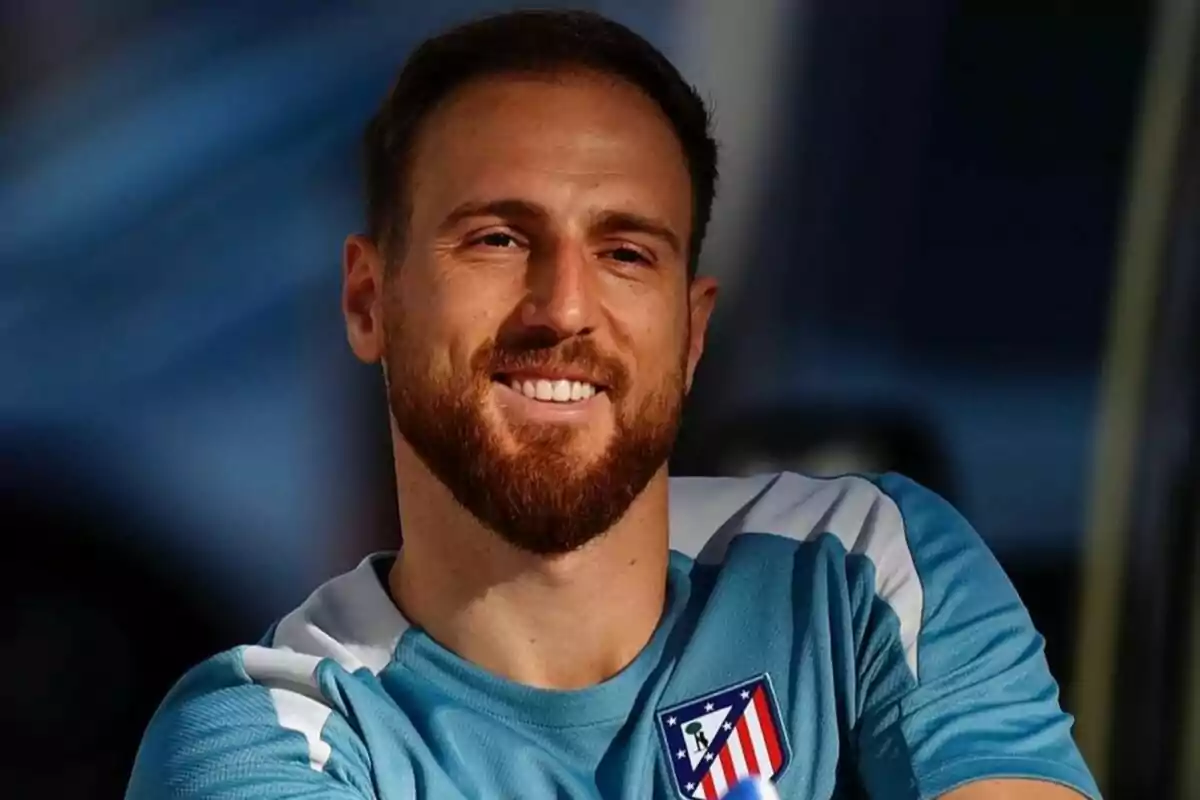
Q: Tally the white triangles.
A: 1